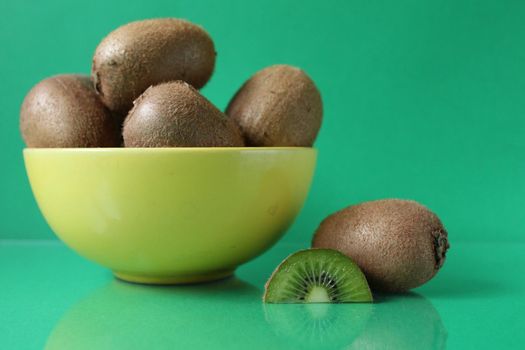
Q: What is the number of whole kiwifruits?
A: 5